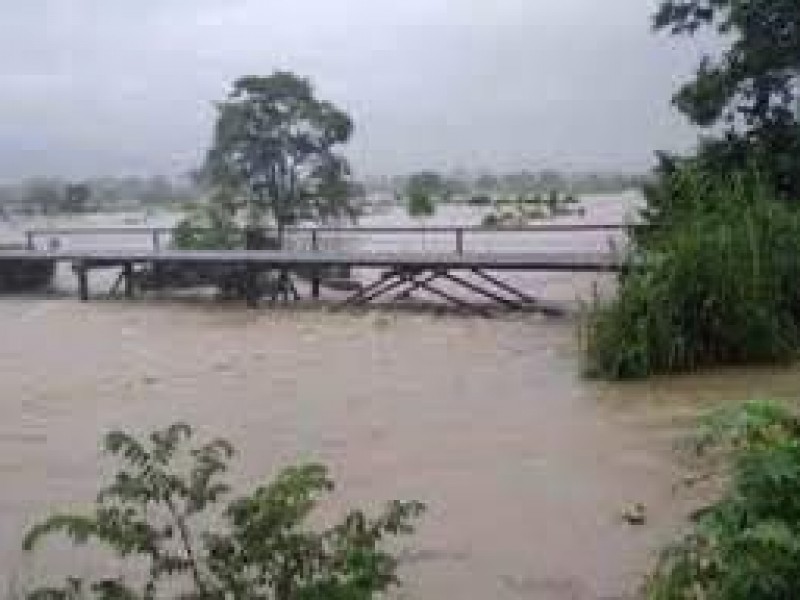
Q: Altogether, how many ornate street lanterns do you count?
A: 0